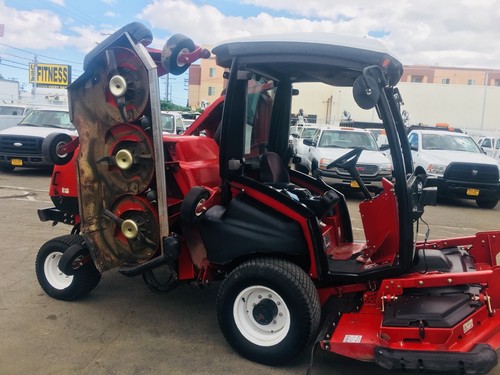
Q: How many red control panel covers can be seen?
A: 1